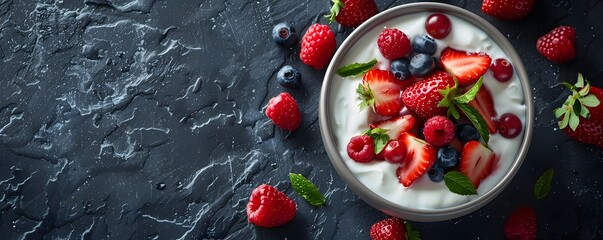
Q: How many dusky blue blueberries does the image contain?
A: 8